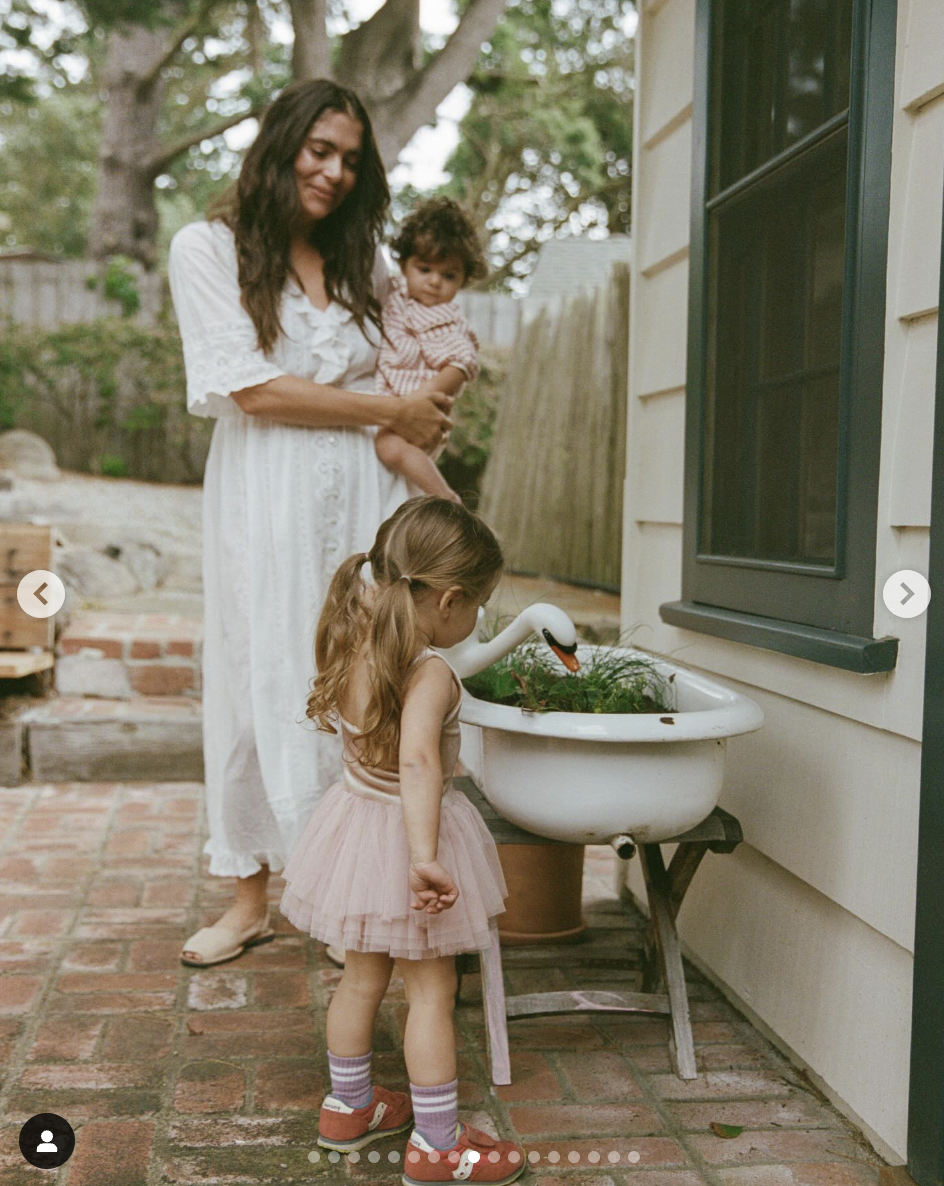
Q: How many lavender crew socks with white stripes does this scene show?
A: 2